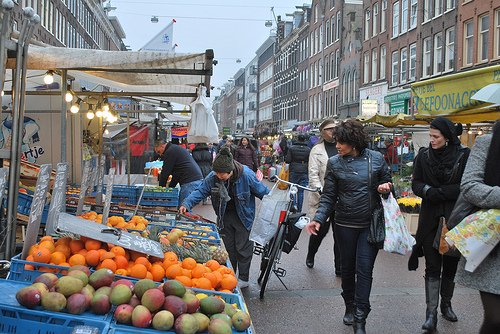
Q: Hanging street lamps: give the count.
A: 3